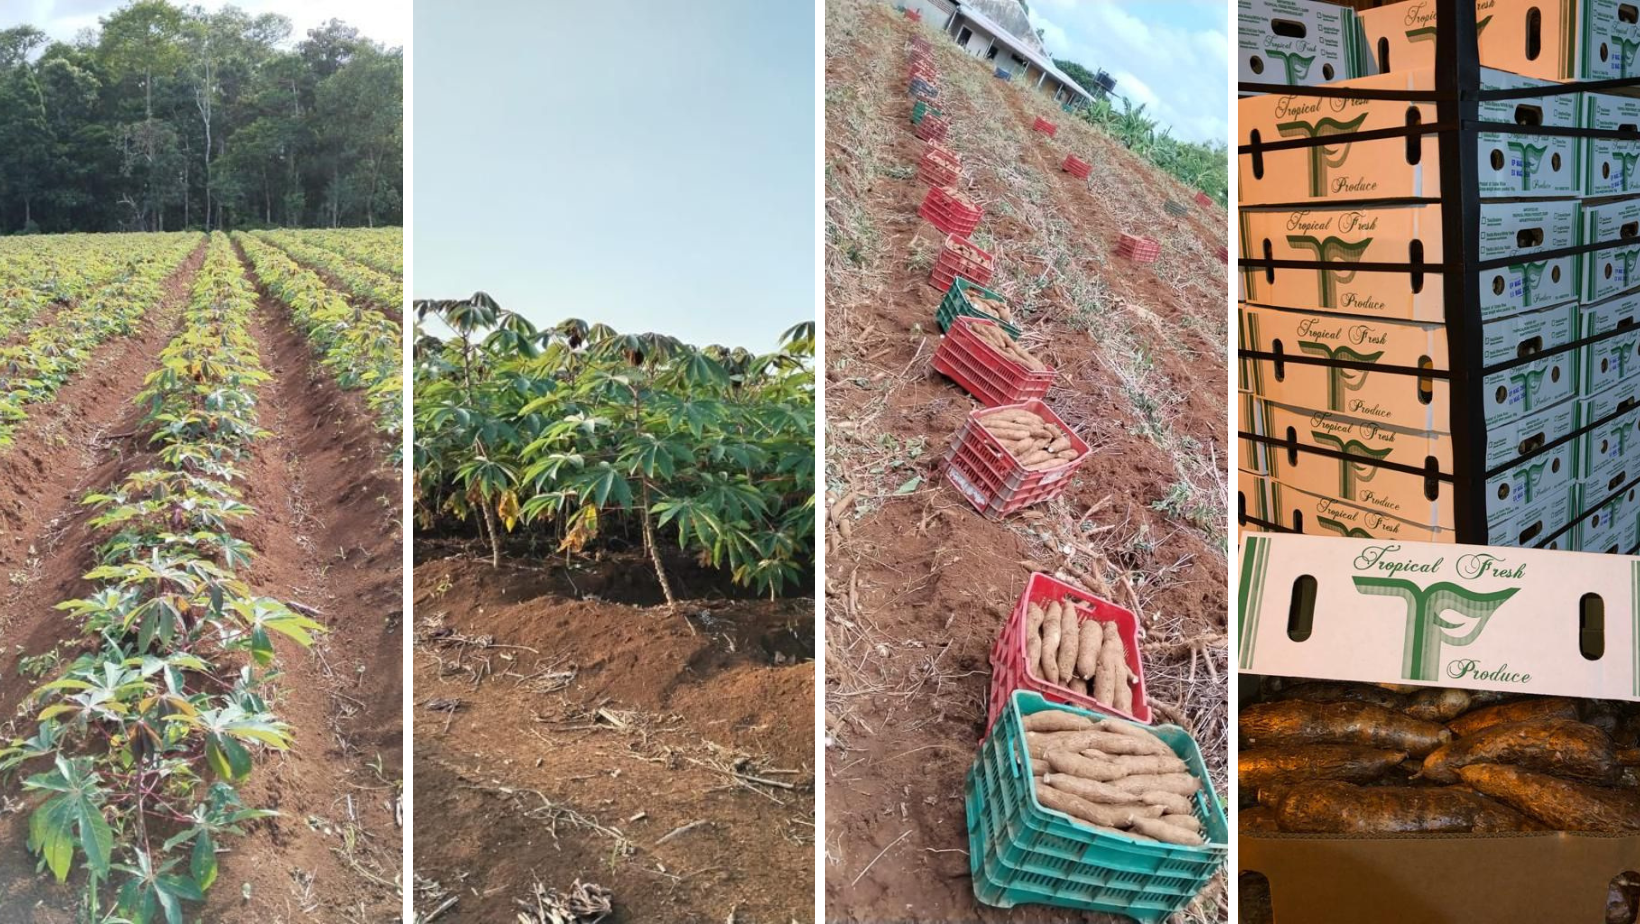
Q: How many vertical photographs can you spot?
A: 4